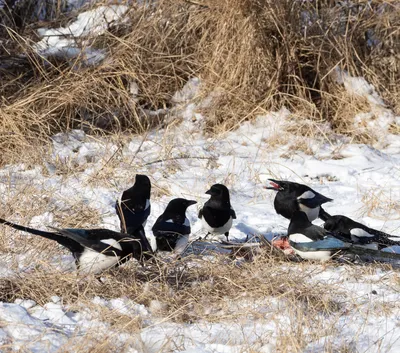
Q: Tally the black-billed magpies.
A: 7